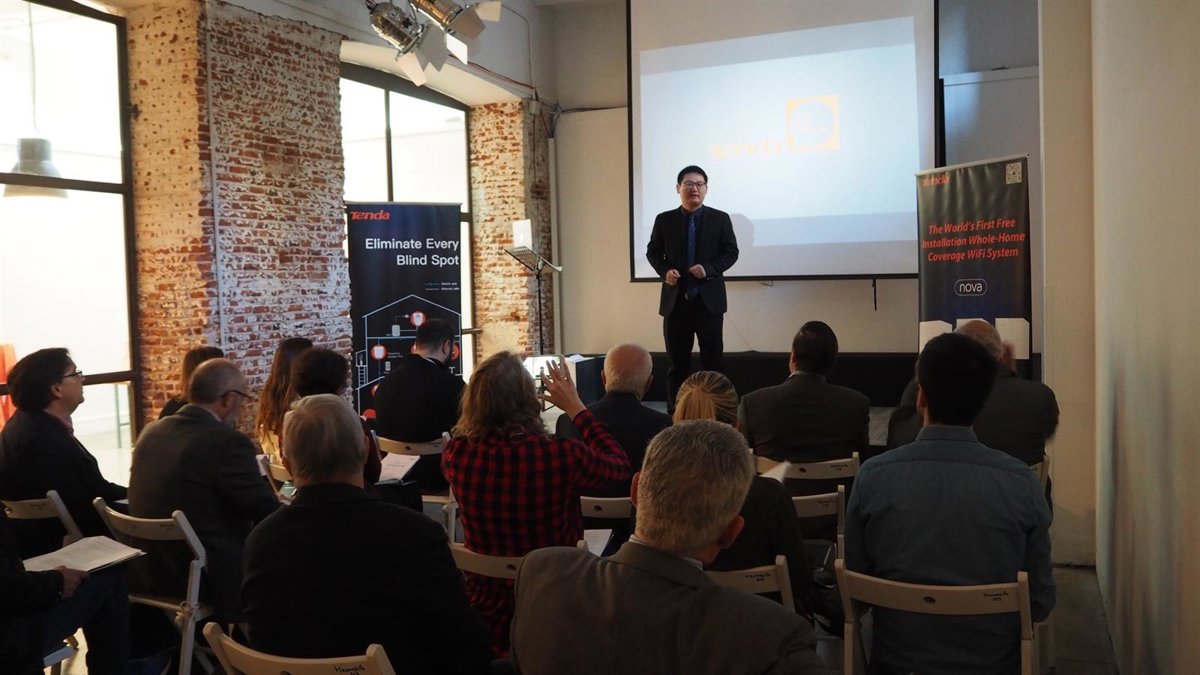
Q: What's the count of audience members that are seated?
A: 15